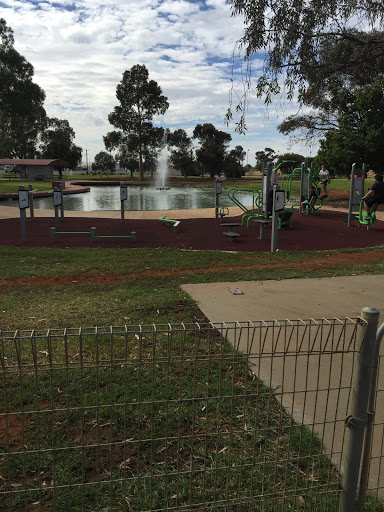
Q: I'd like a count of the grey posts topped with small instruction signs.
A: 5